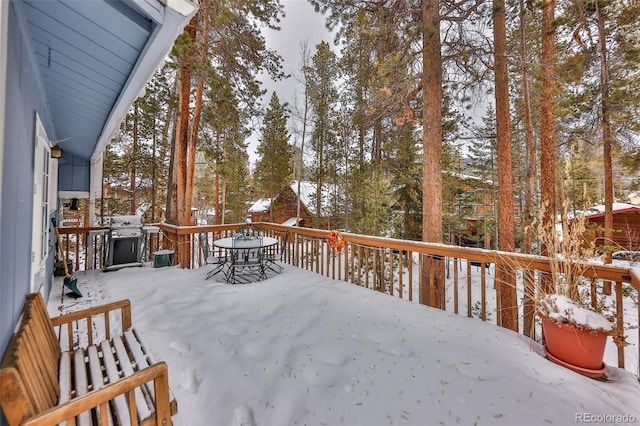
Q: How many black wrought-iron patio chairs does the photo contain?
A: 4